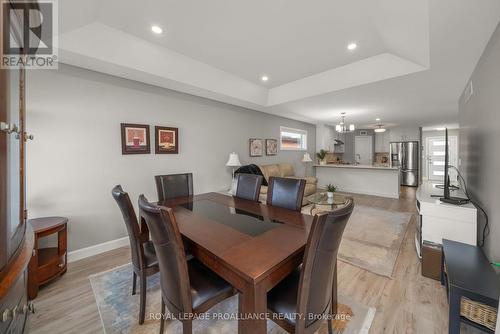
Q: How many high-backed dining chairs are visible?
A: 6